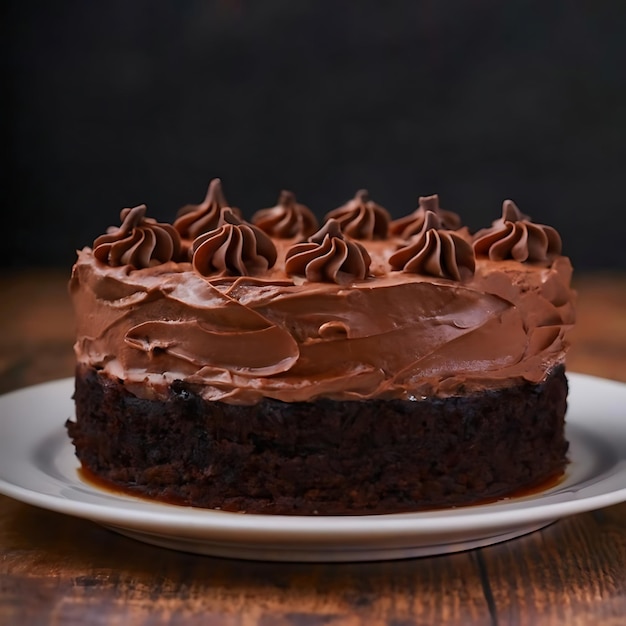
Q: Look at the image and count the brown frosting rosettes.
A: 9